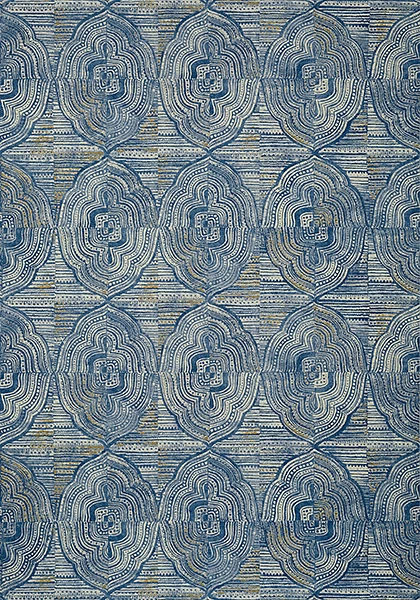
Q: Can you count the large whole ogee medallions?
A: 12